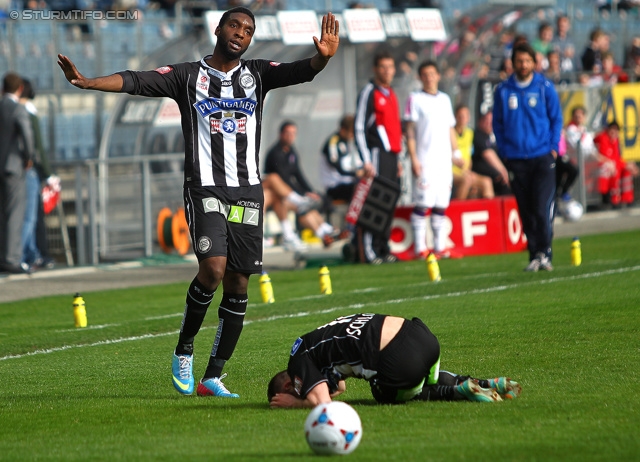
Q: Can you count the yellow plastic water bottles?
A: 5